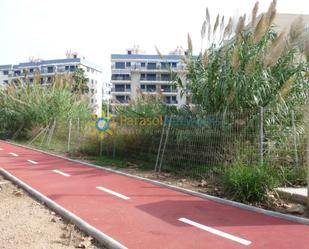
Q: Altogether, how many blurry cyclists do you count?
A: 0